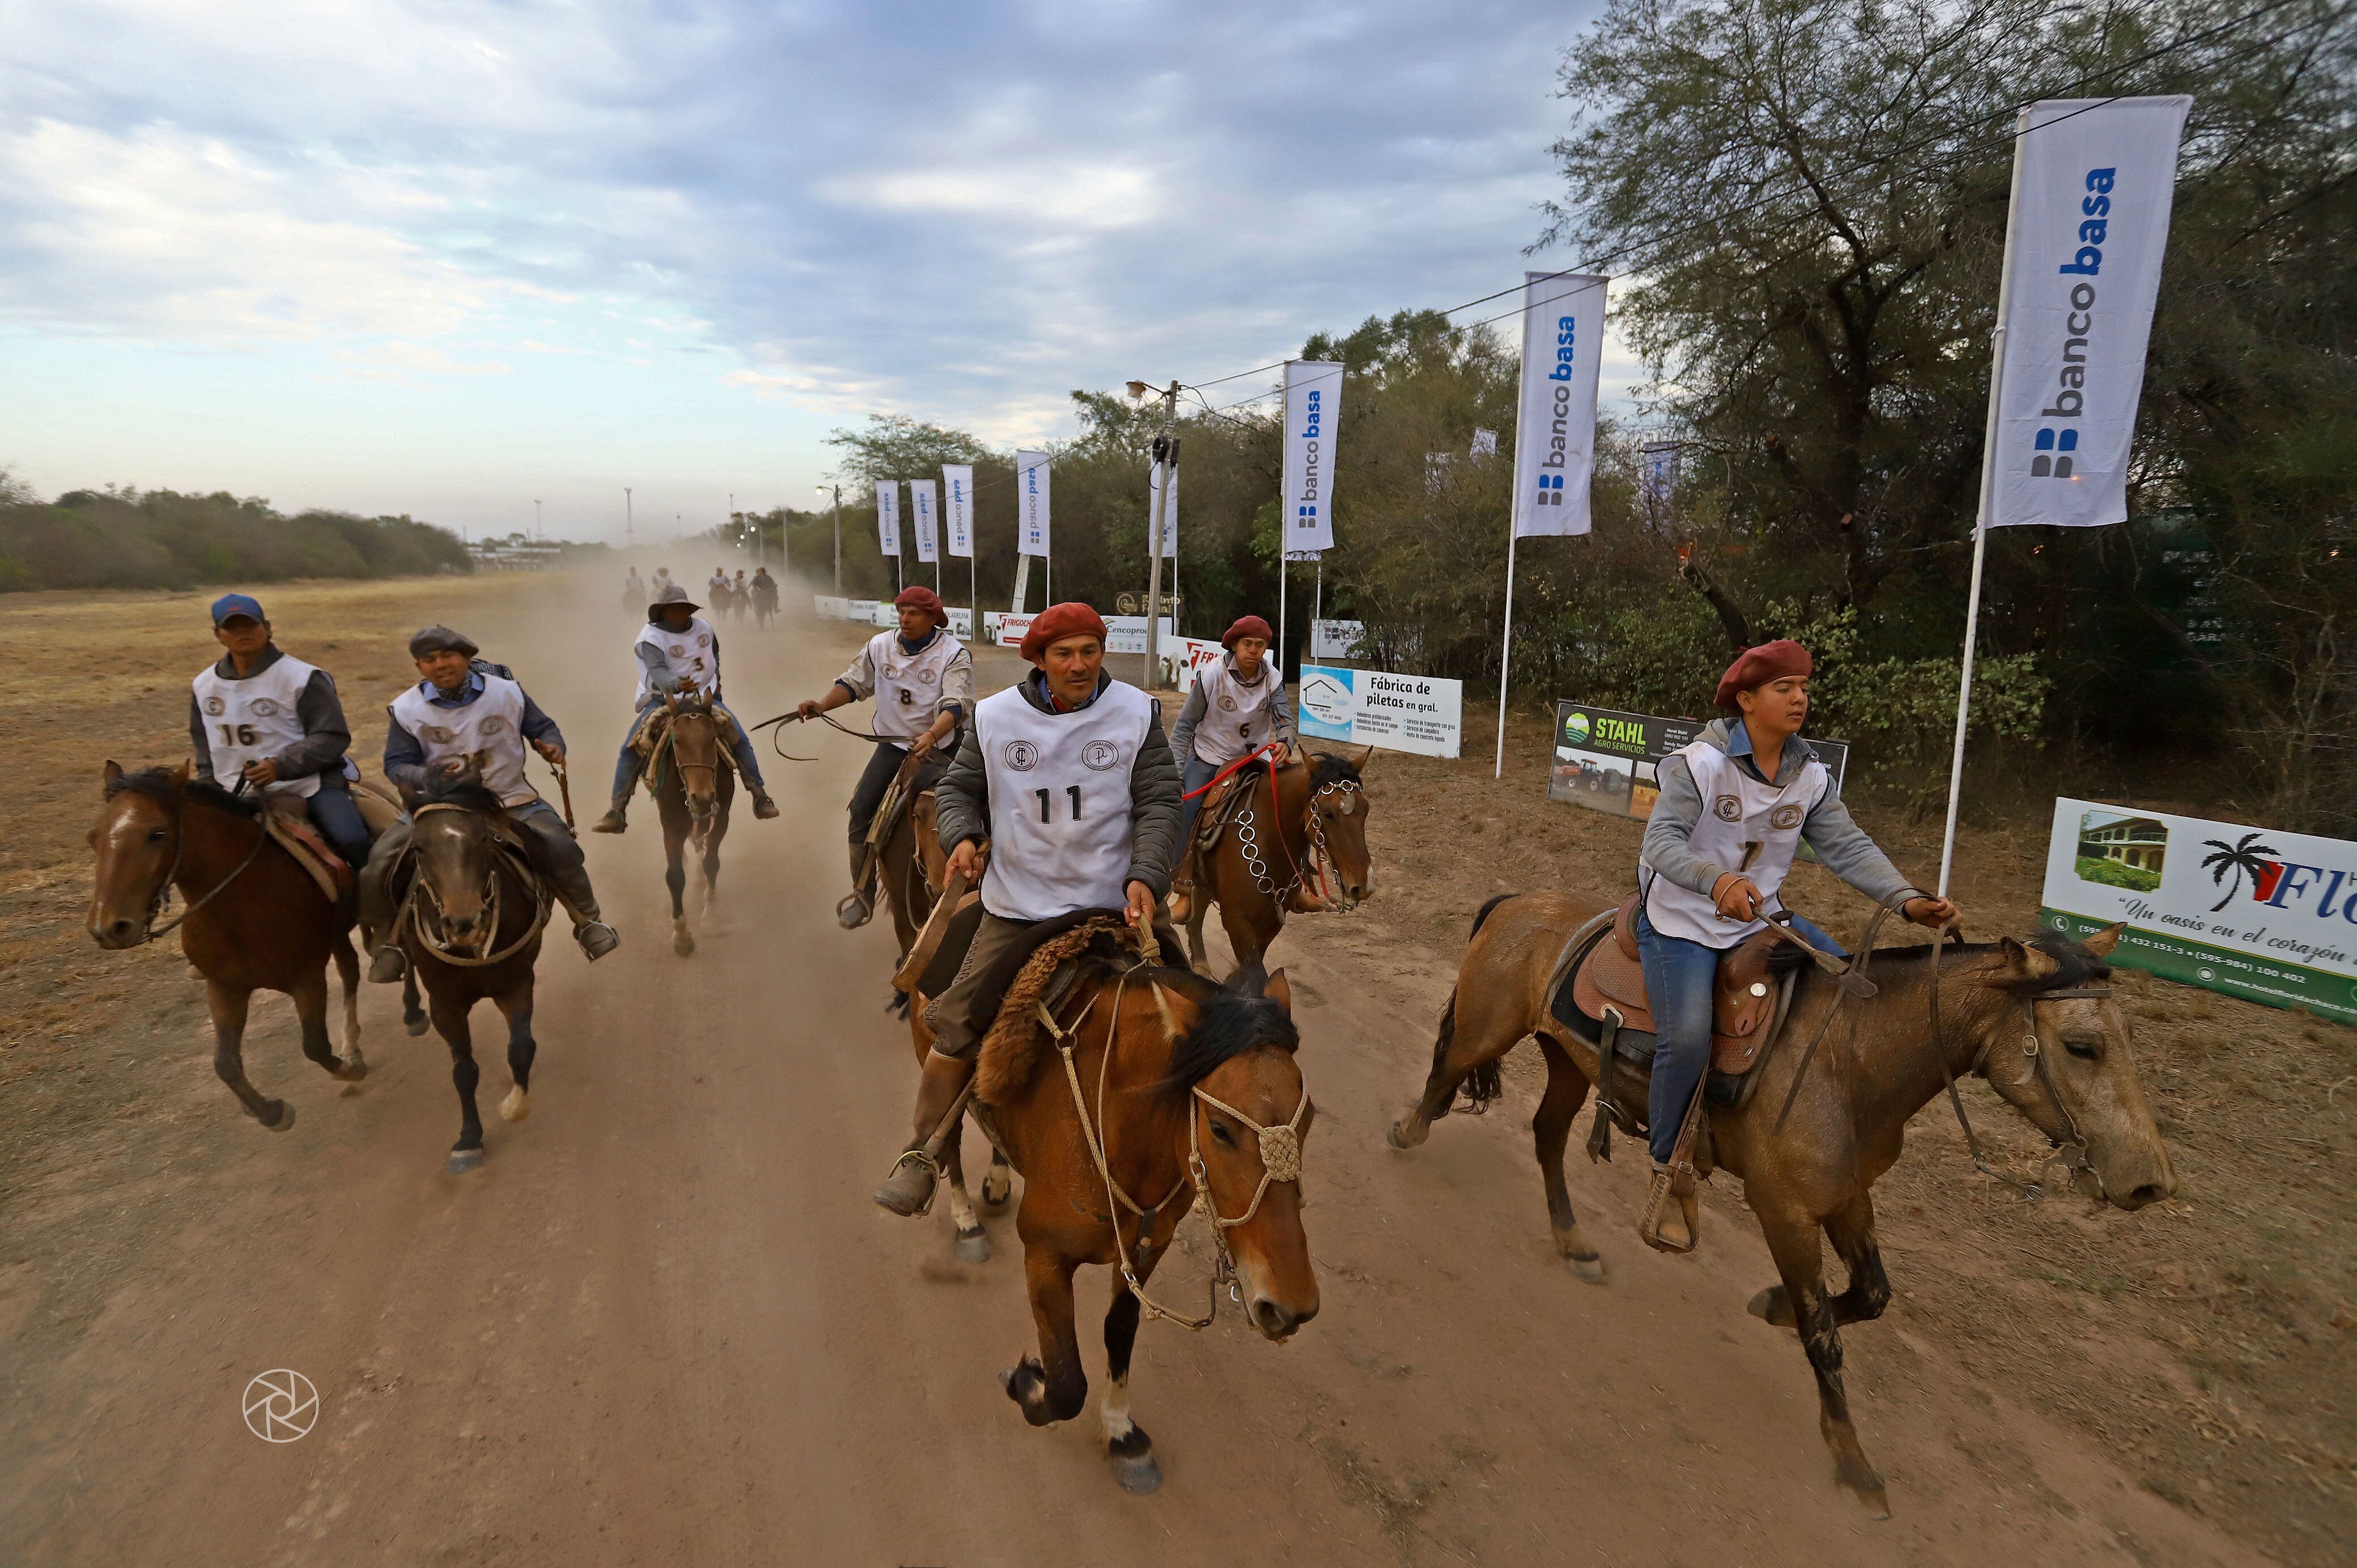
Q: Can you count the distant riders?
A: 5